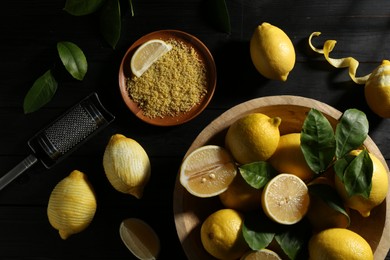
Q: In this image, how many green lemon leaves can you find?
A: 13